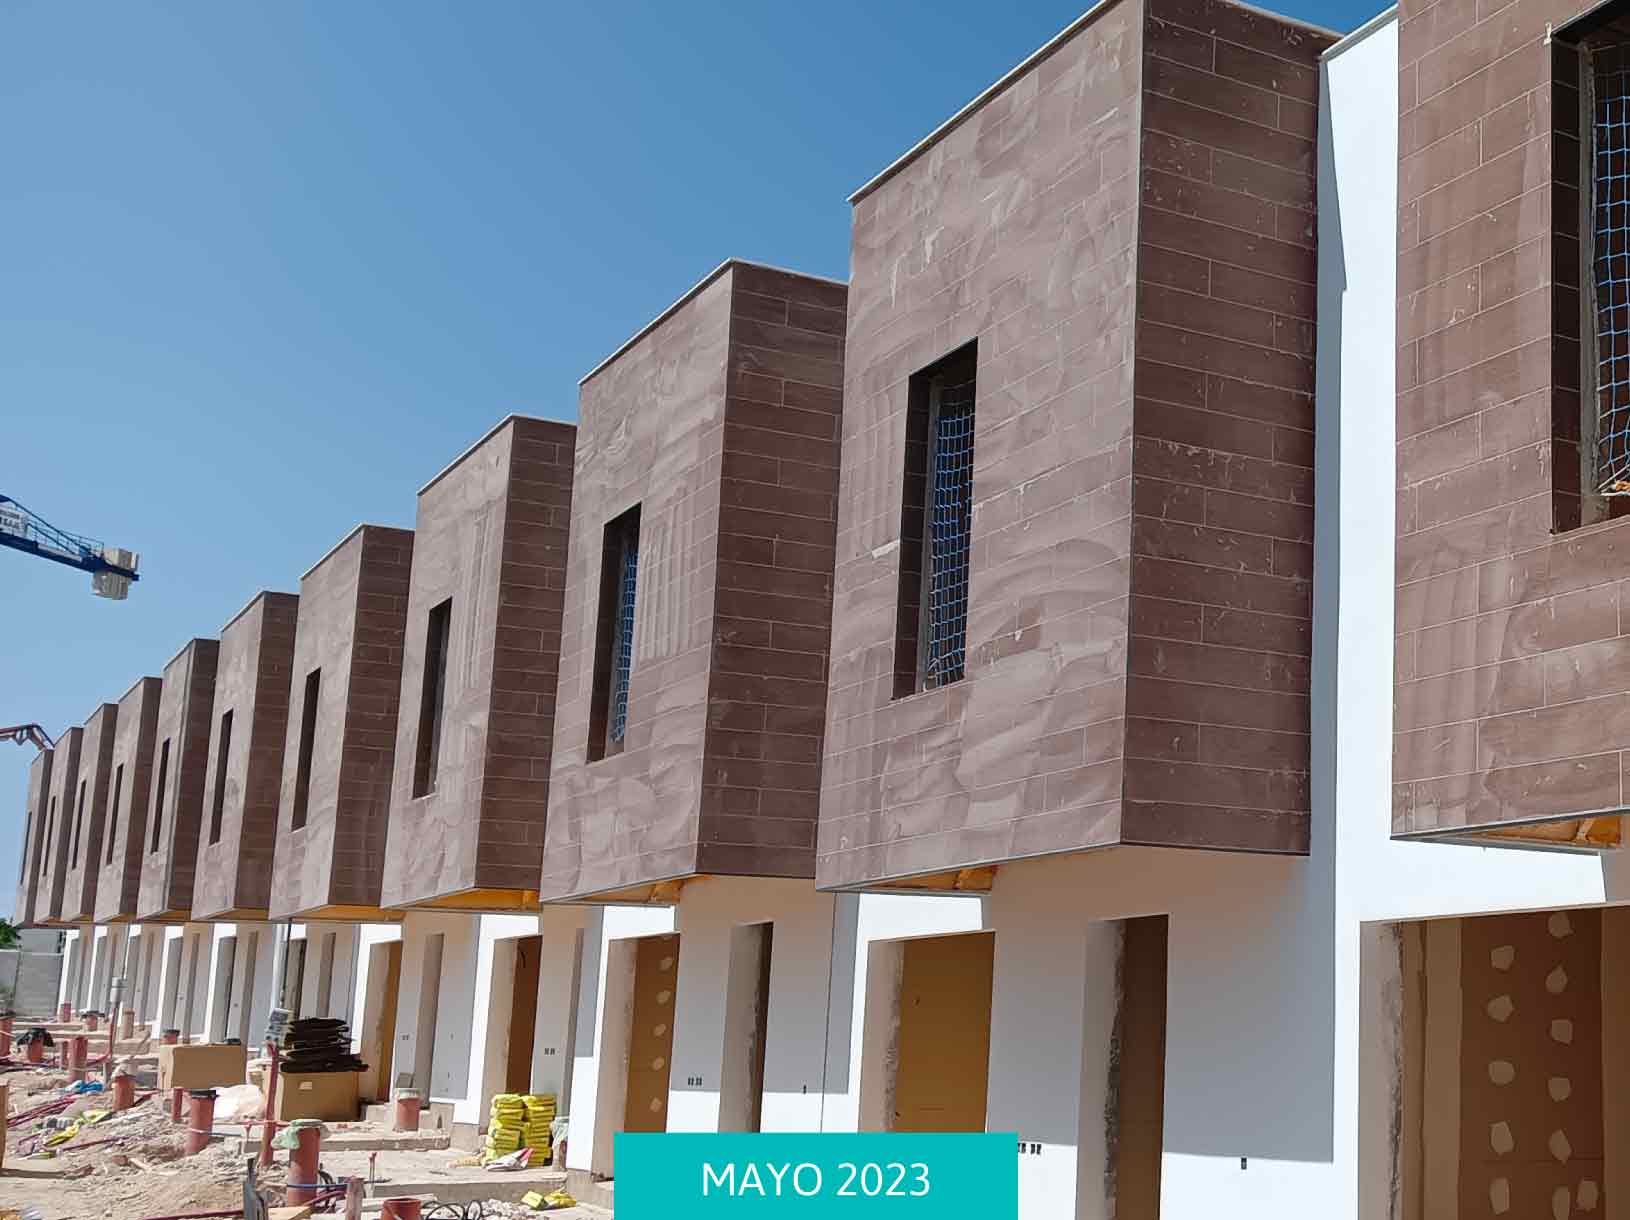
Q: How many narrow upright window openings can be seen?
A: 11